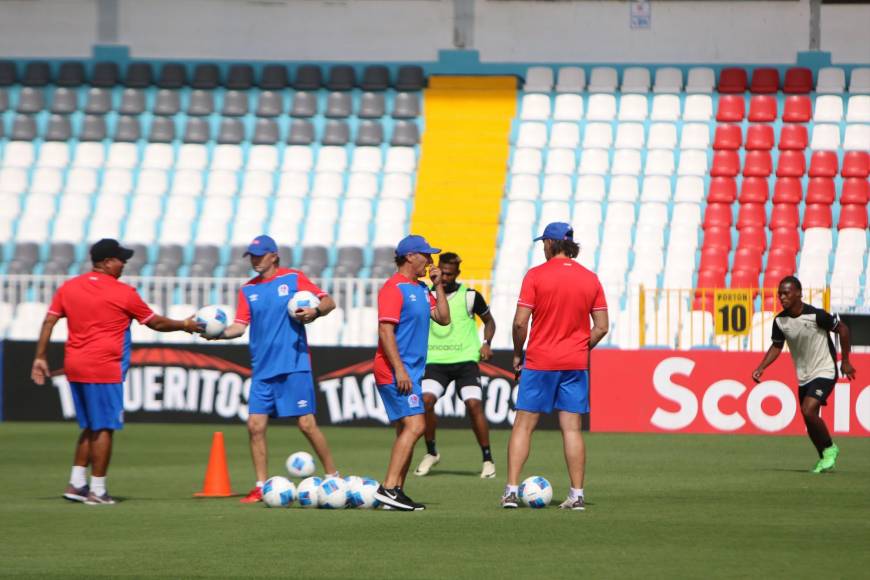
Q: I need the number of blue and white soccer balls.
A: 9